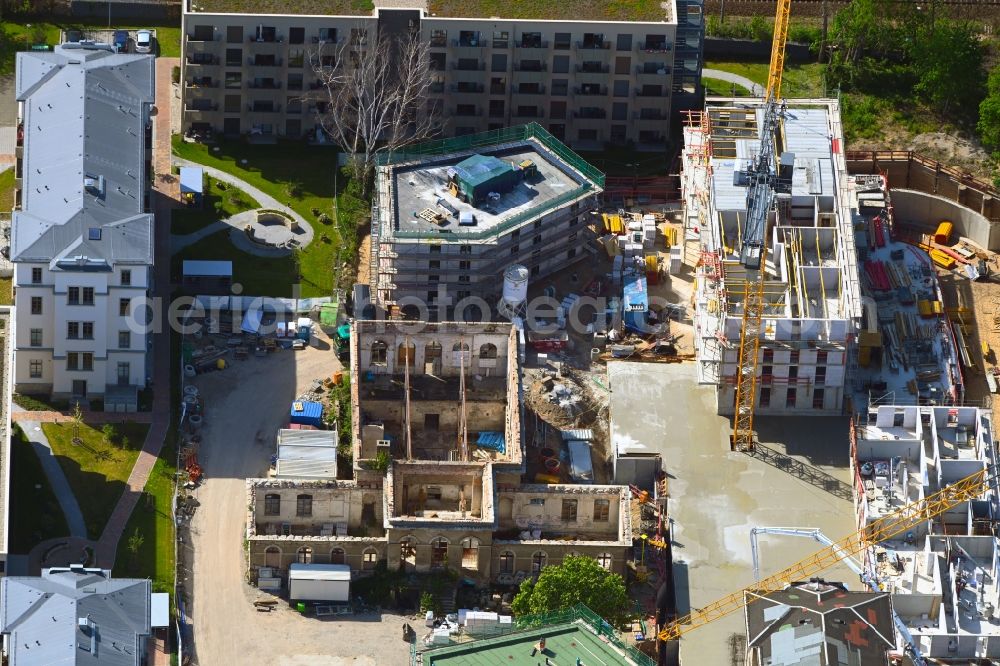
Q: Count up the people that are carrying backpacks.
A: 0